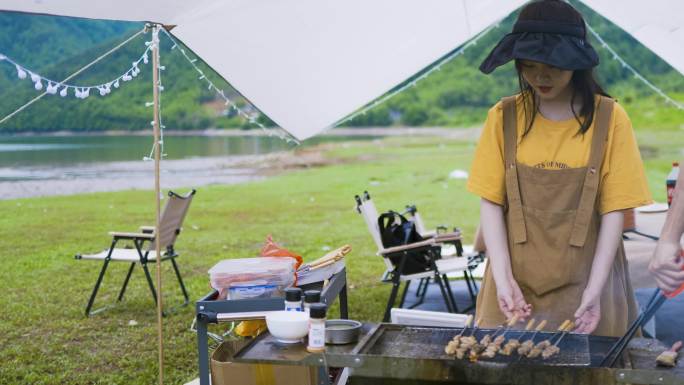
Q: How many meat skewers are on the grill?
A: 8